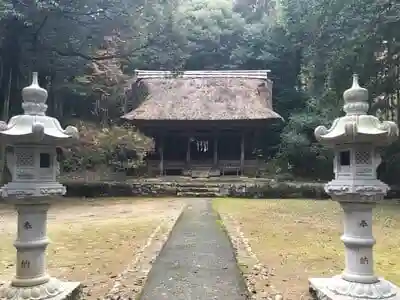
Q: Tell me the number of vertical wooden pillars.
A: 4